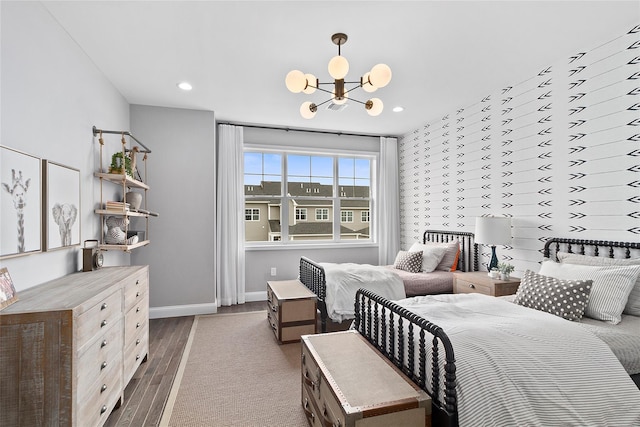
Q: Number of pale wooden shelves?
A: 3